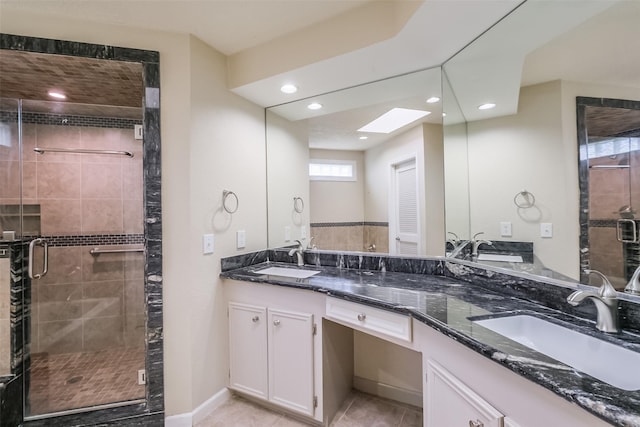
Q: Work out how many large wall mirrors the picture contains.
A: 2